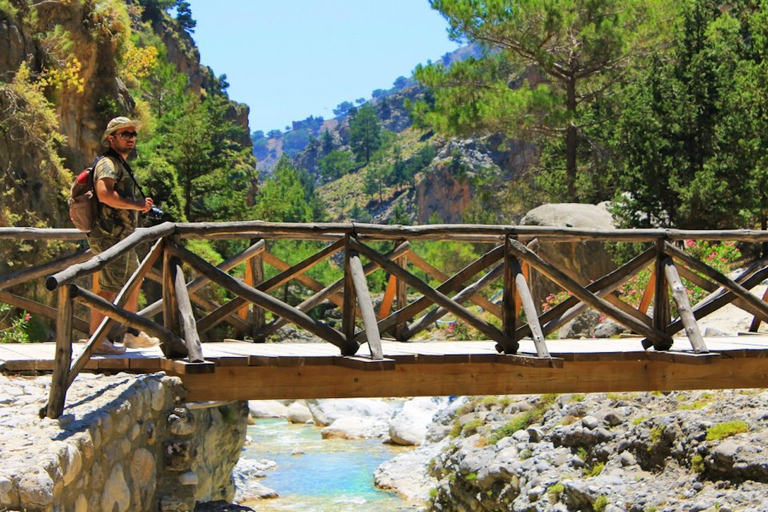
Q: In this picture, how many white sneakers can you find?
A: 2